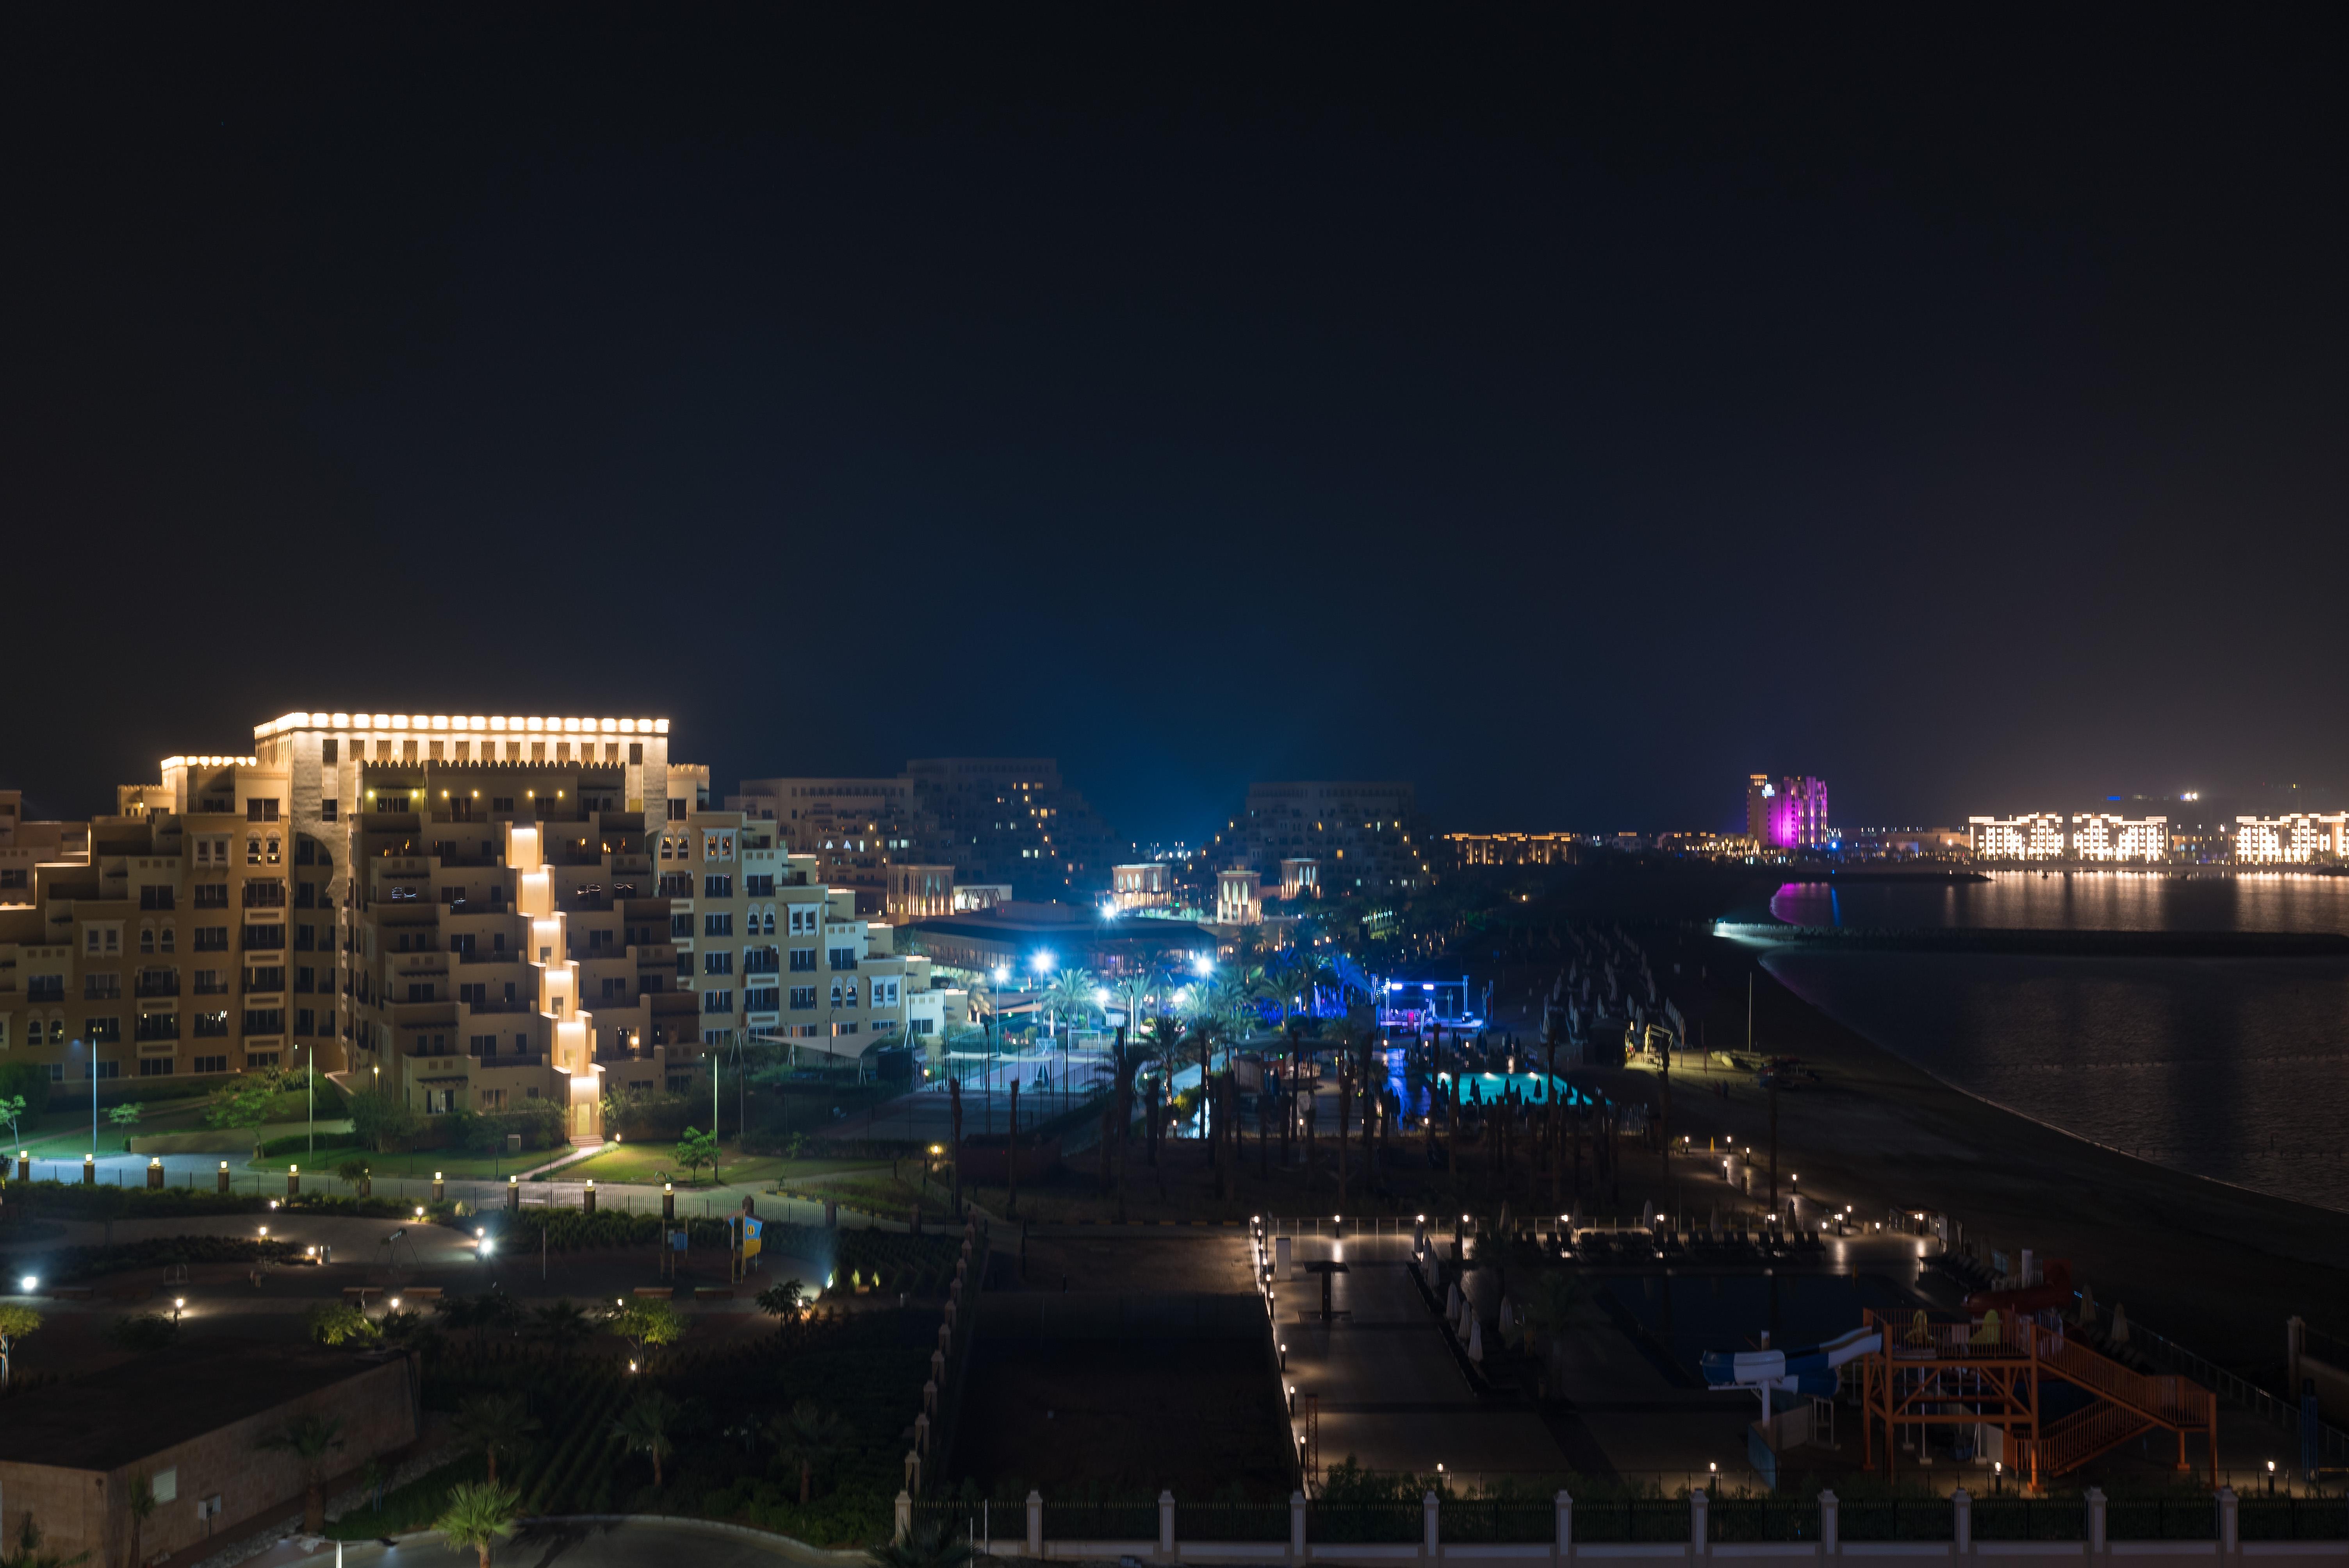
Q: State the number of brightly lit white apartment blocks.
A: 3